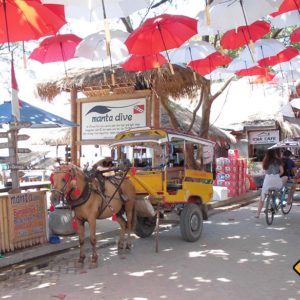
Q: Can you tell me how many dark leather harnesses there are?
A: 1